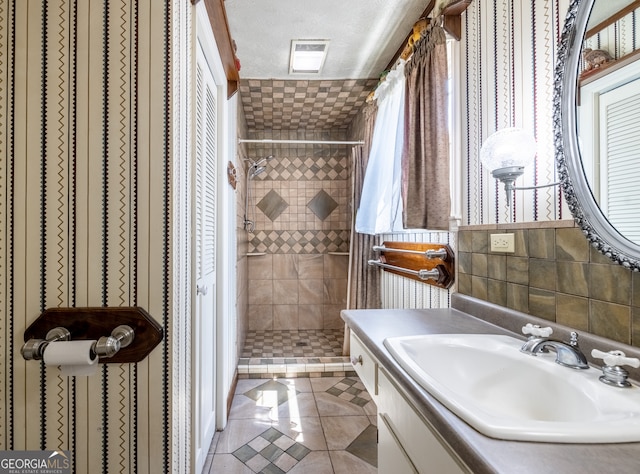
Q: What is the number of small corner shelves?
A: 2